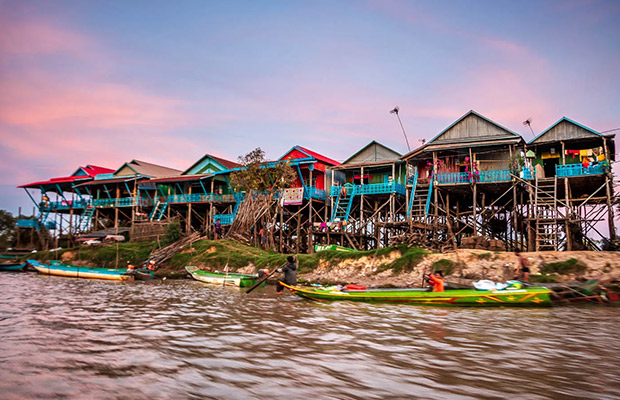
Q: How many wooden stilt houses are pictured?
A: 7